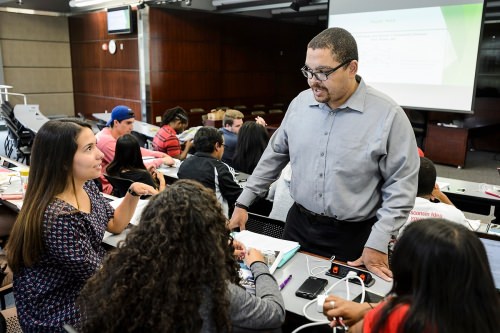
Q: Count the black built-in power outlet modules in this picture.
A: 1